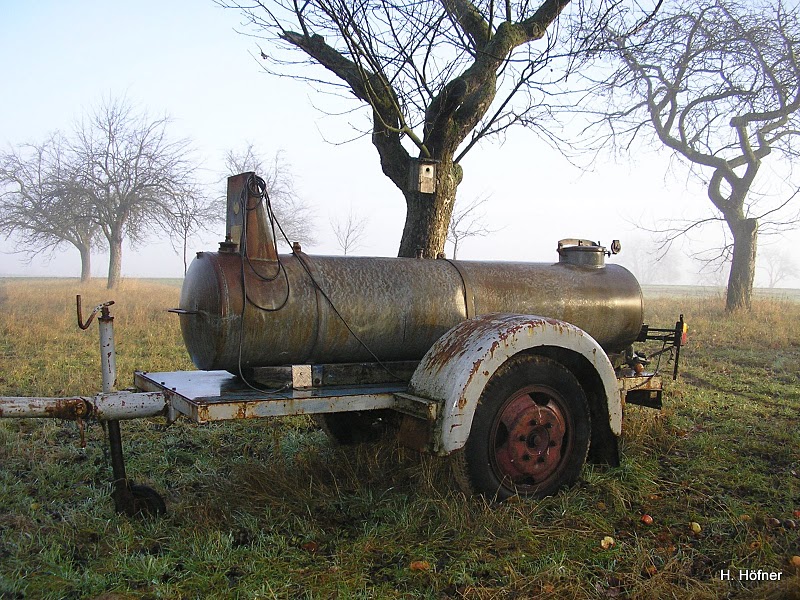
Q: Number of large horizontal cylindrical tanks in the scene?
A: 1